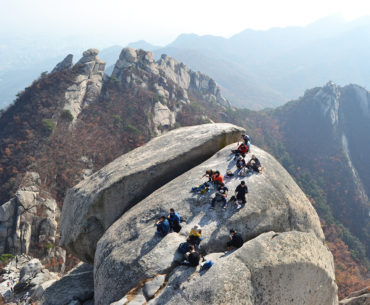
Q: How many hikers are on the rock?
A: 13